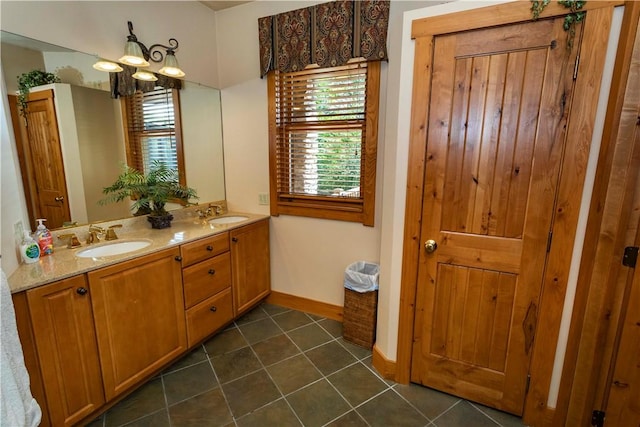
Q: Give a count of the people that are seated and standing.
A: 0